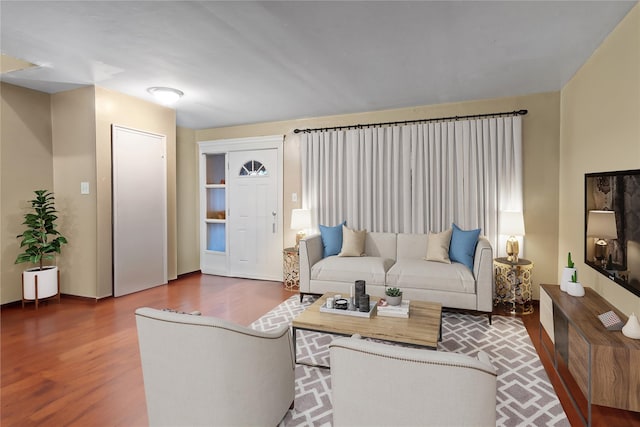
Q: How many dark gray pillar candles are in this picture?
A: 2